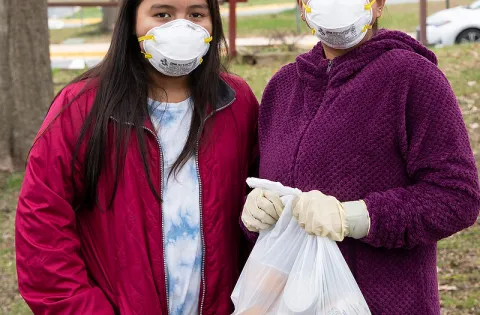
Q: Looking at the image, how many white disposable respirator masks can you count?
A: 2